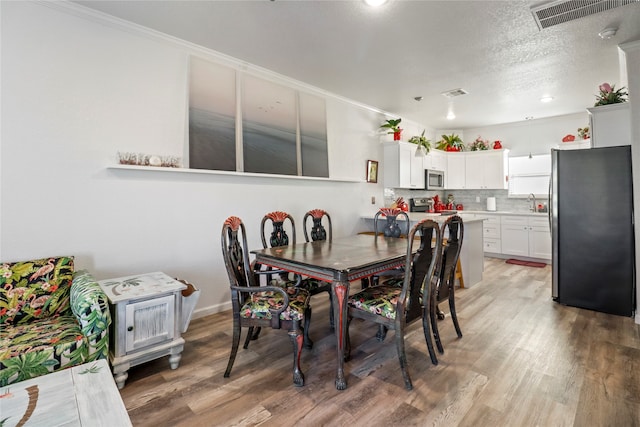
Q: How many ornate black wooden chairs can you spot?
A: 6